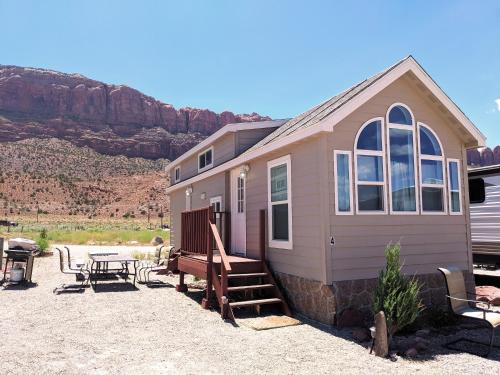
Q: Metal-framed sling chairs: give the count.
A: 5